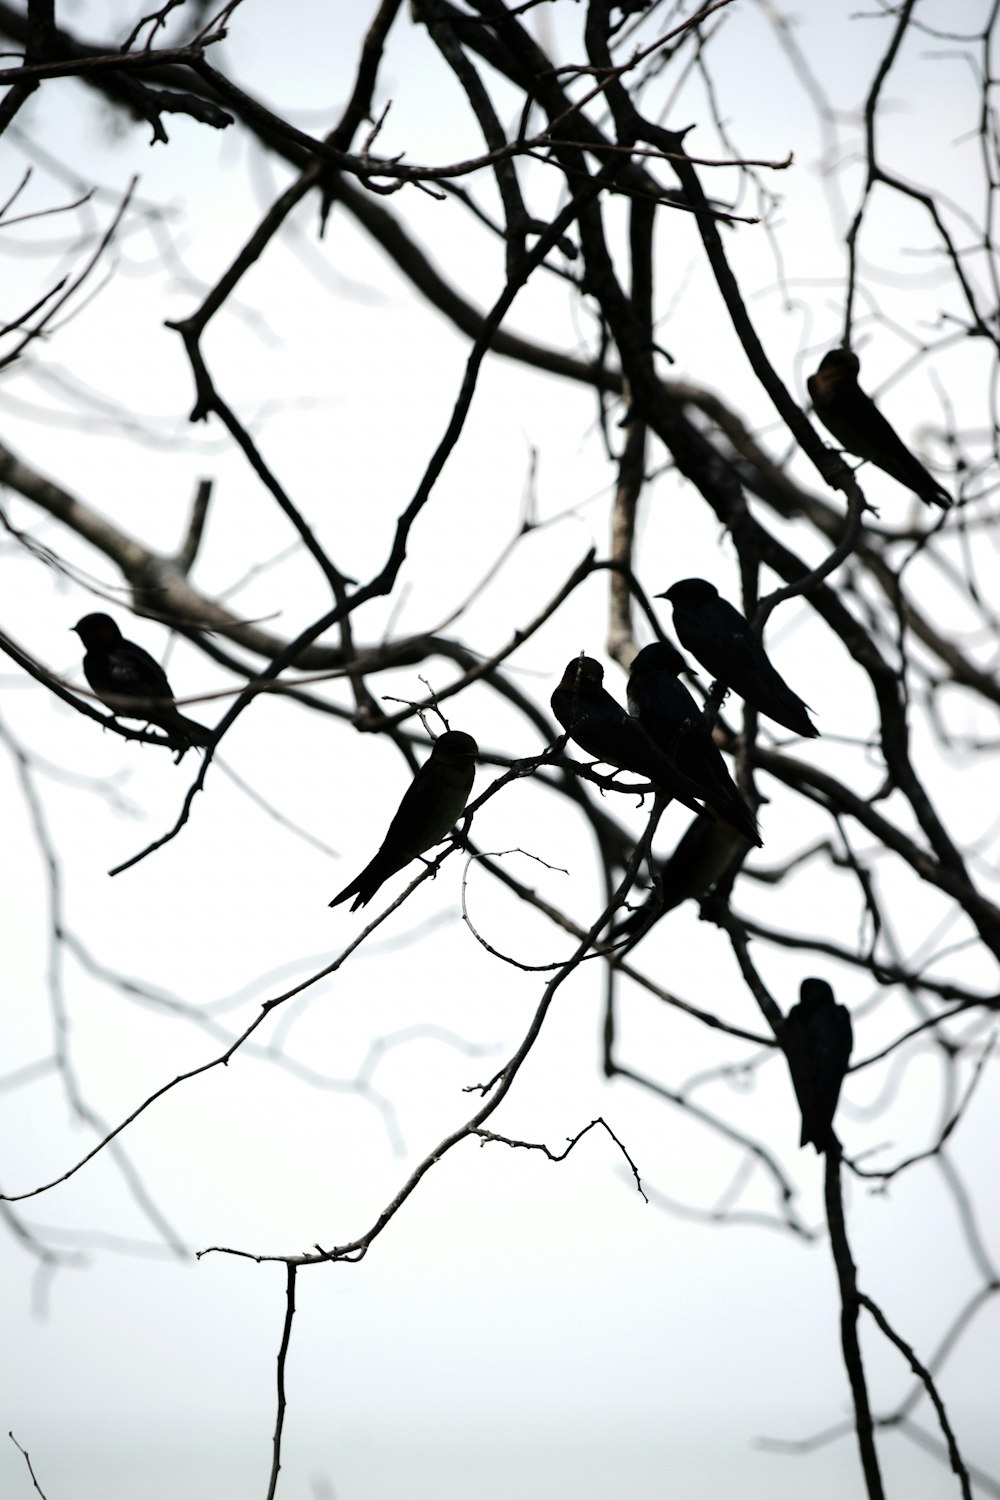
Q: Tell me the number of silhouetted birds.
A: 8